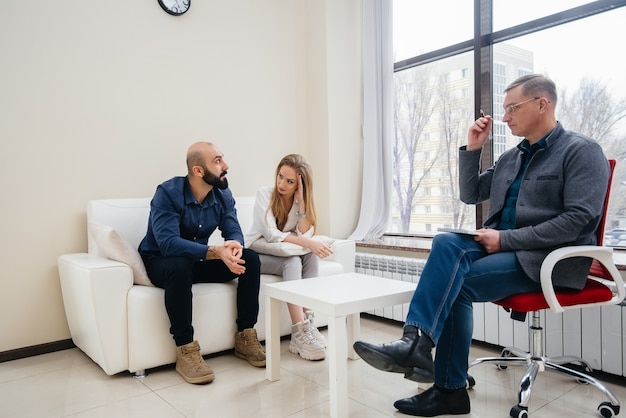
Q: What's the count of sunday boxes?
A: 0